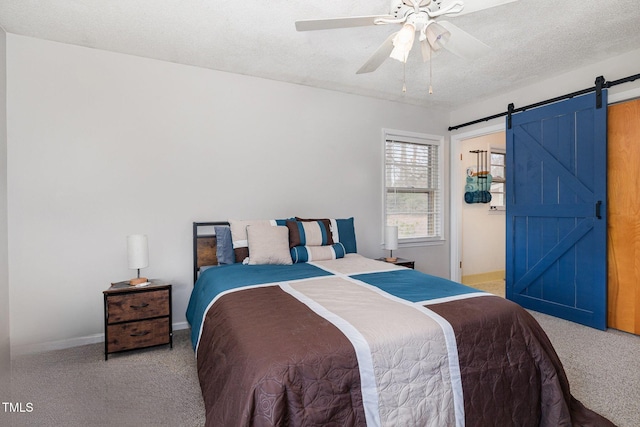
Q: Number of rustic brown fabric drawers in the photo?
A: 2